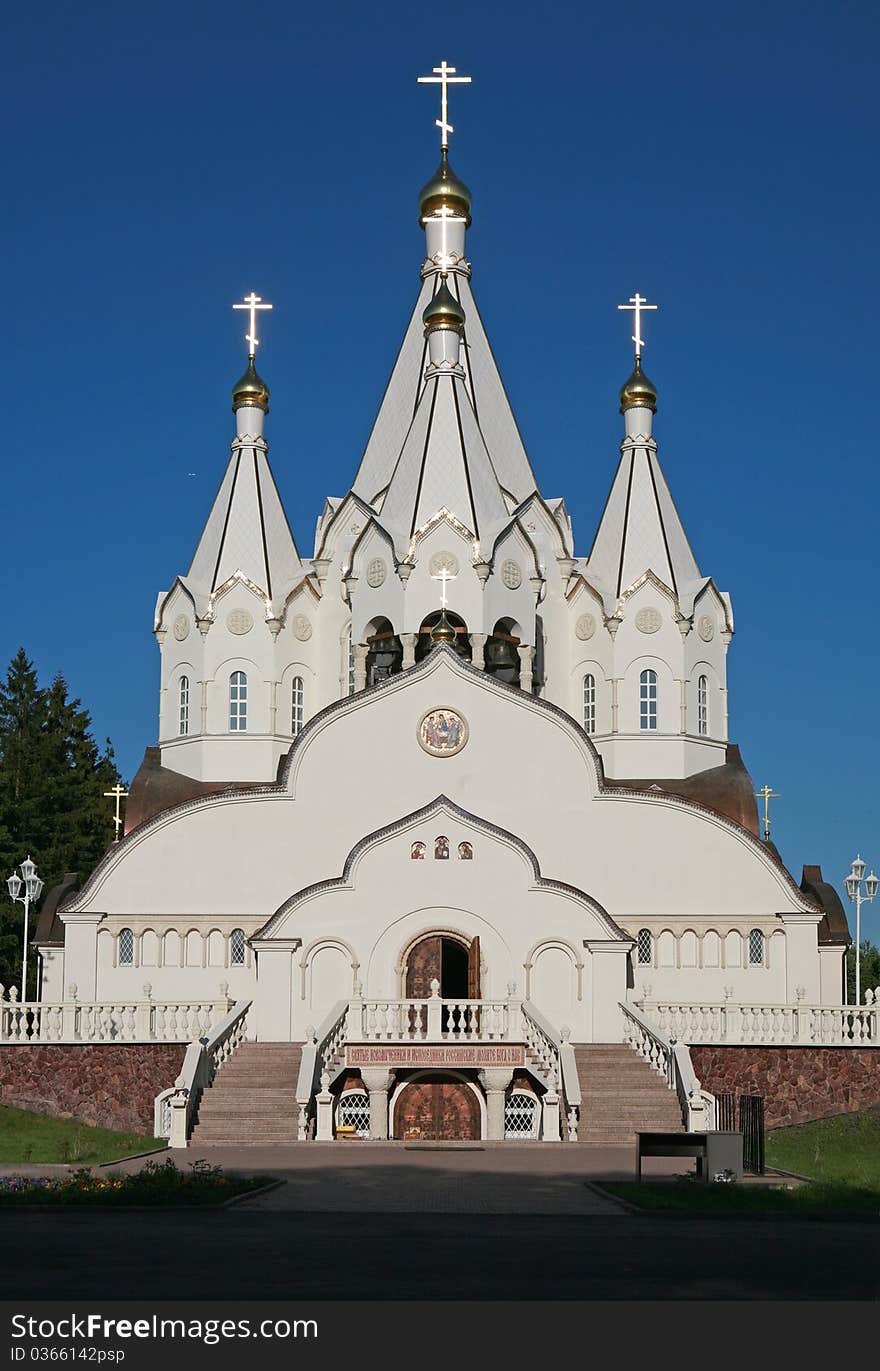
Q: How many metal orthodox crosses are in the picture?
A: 7